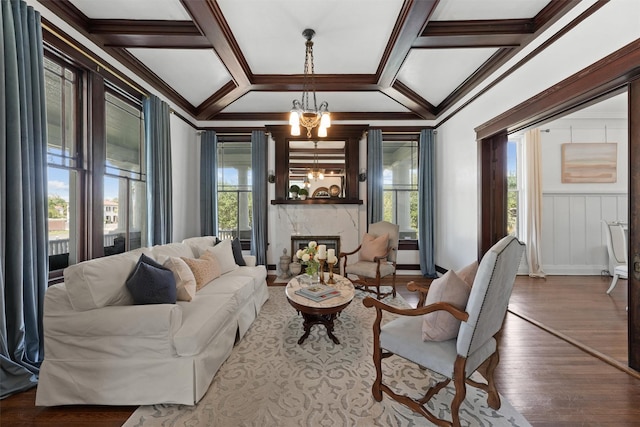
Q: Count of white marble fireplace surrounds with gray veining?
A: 1